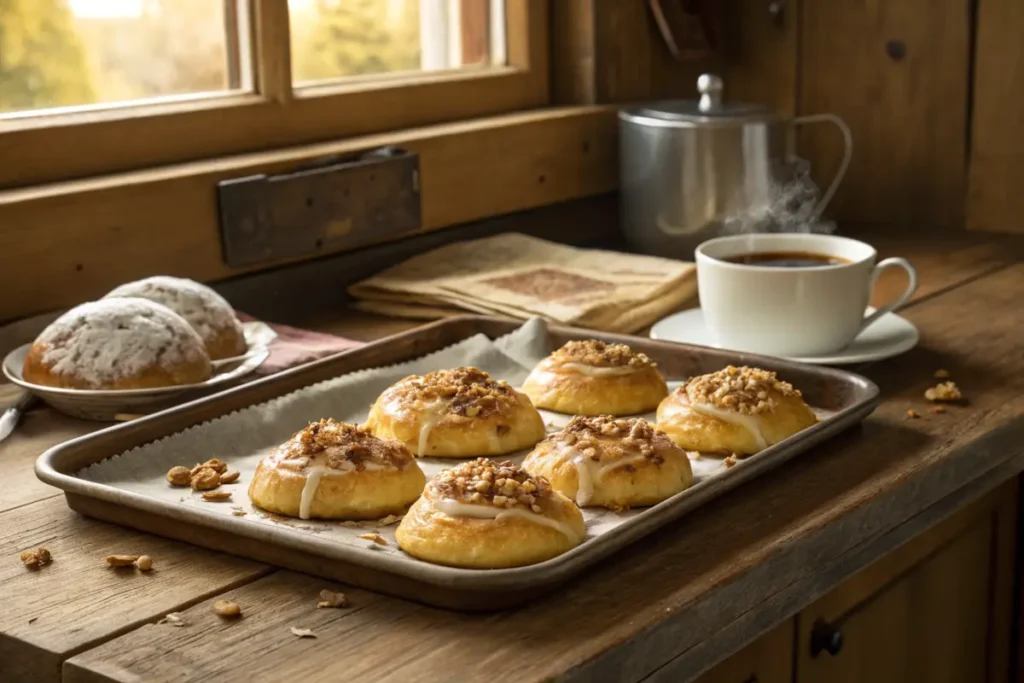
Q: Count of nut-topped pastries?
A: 6